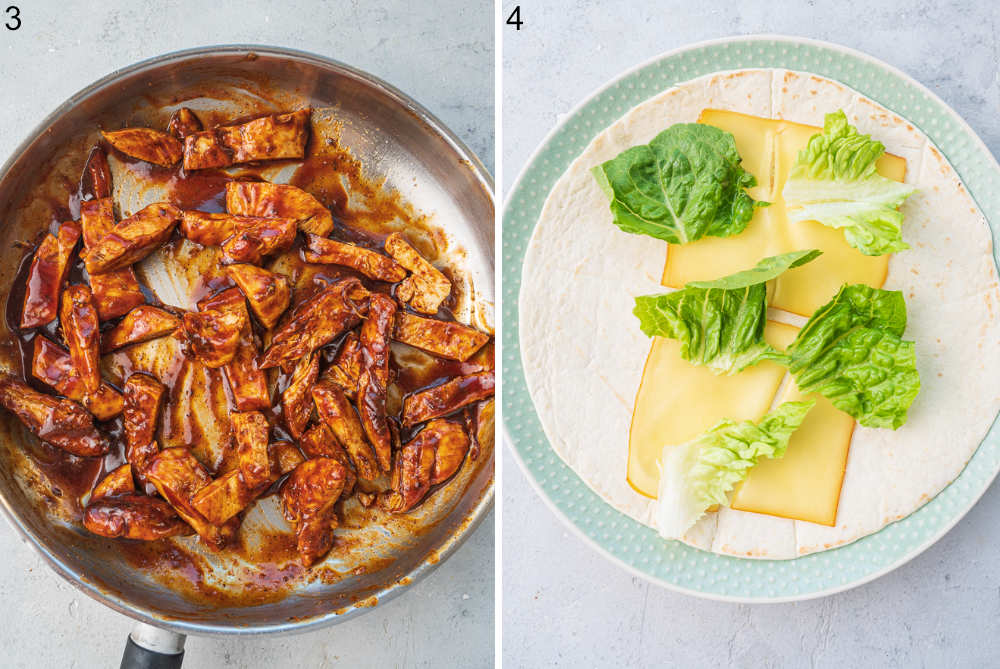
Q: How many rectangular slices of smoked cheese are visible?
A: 4